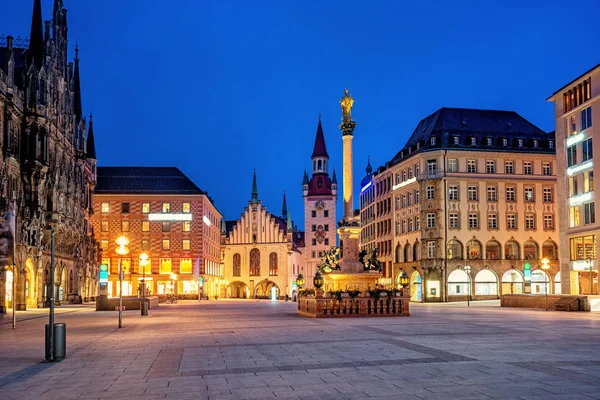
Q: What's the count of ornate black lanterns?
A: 3